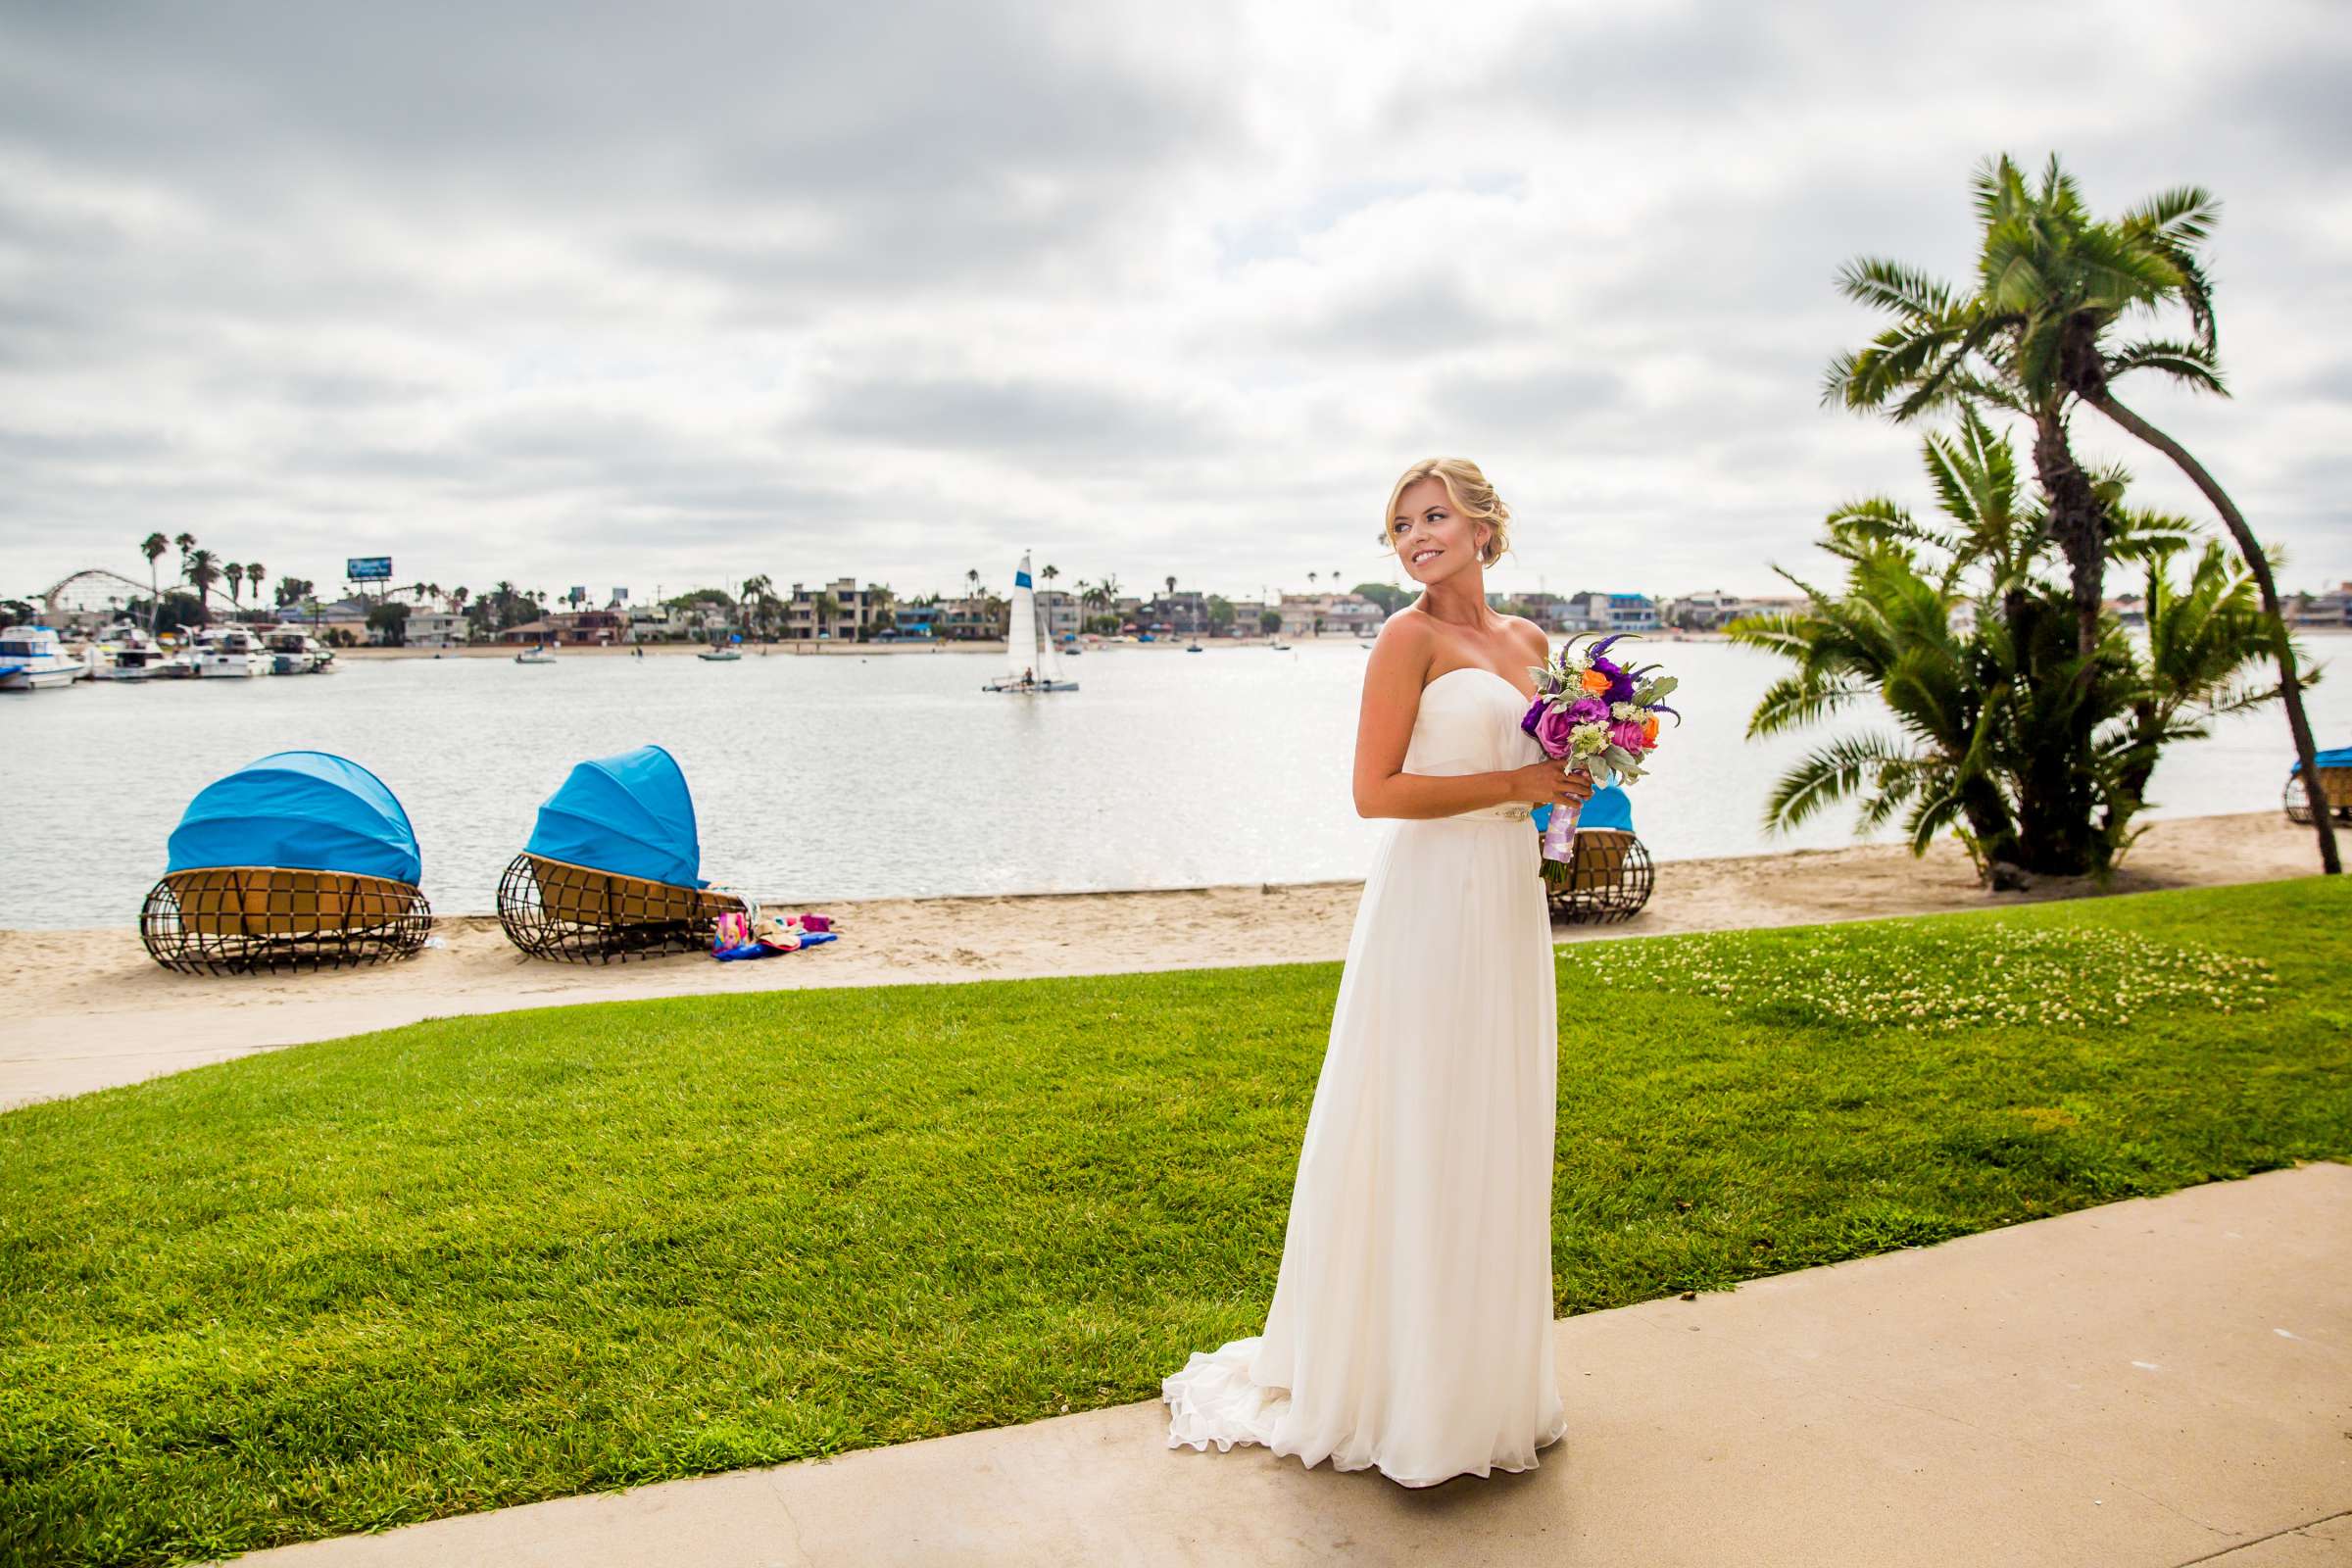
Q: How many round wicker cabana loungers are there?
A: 4